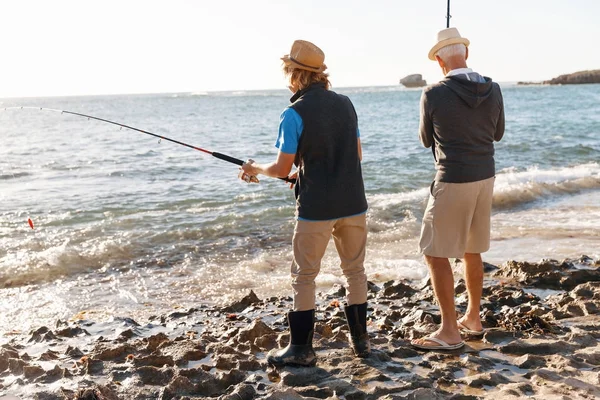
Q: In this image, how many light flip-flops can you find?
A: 2